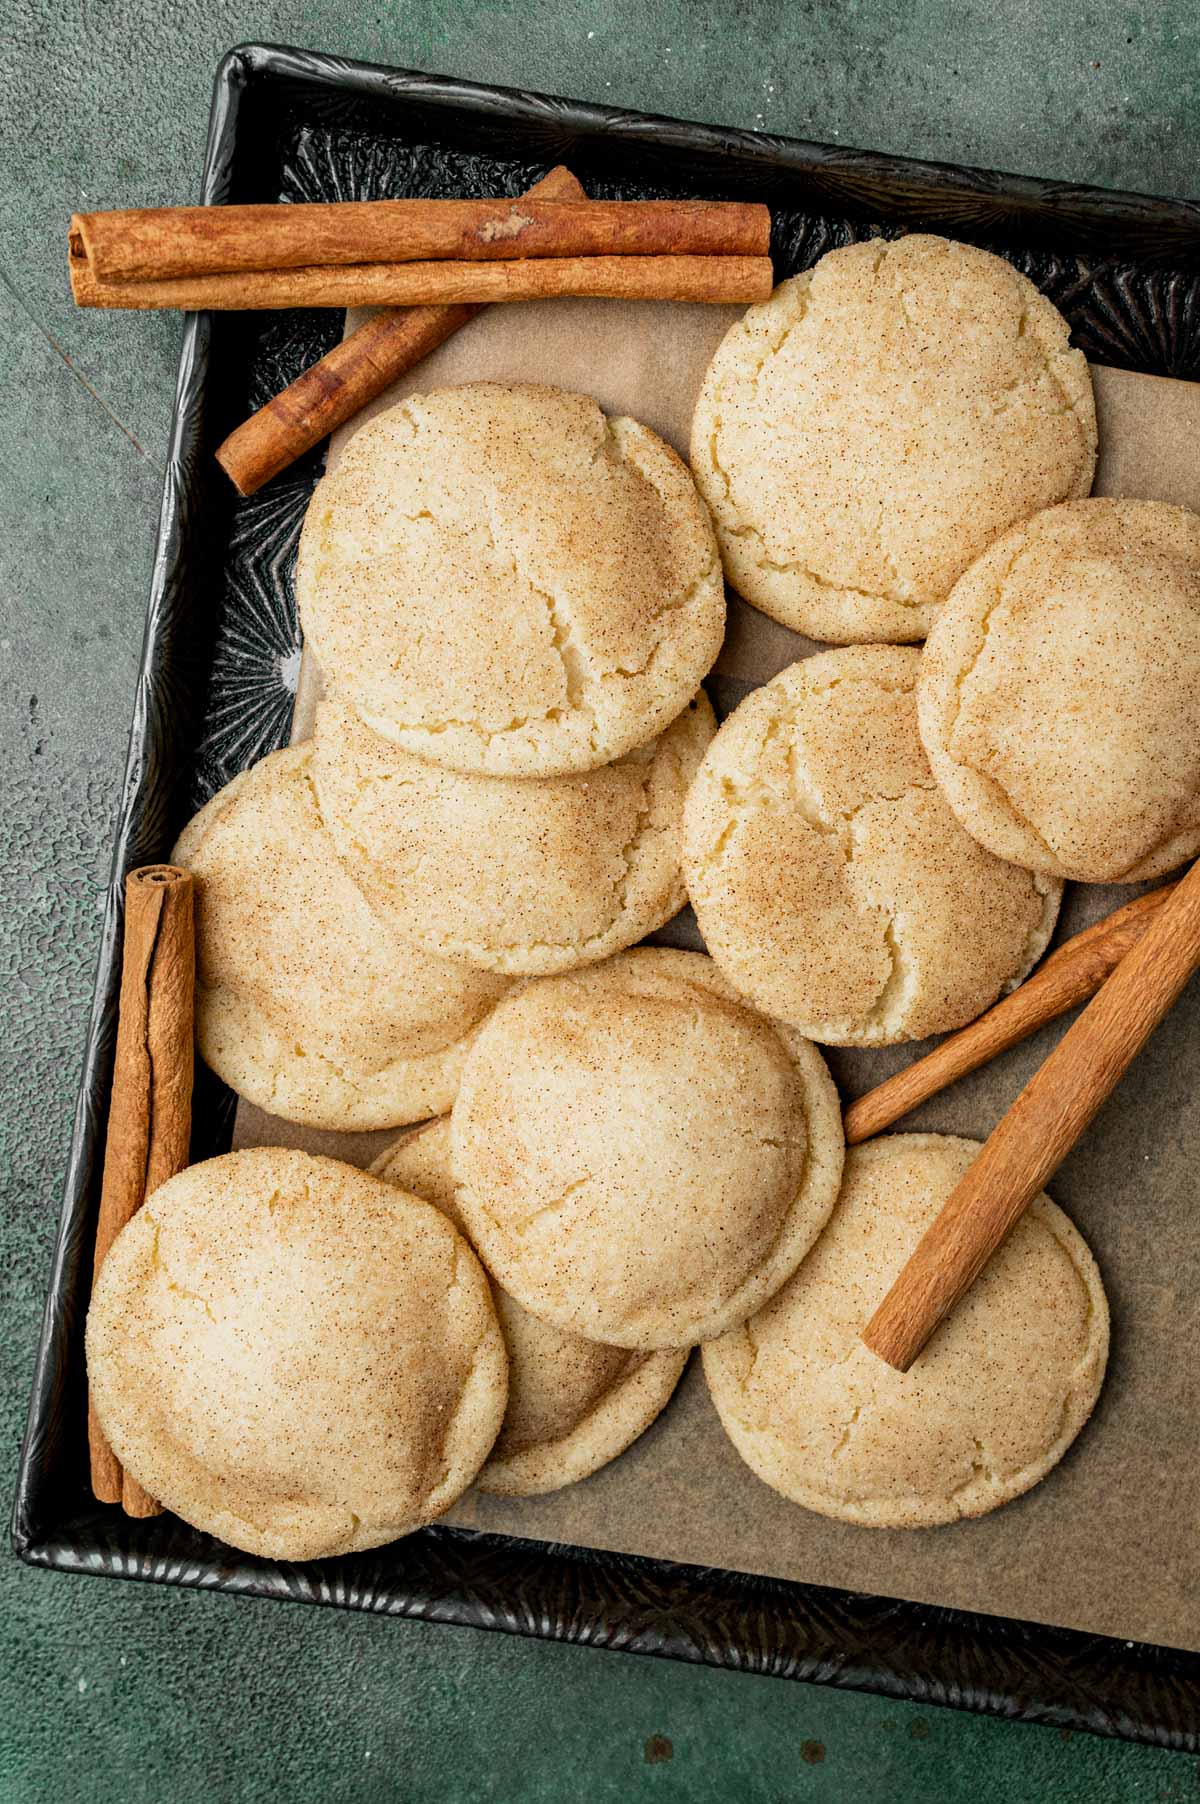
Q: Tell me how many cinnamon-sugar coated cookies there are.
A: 10